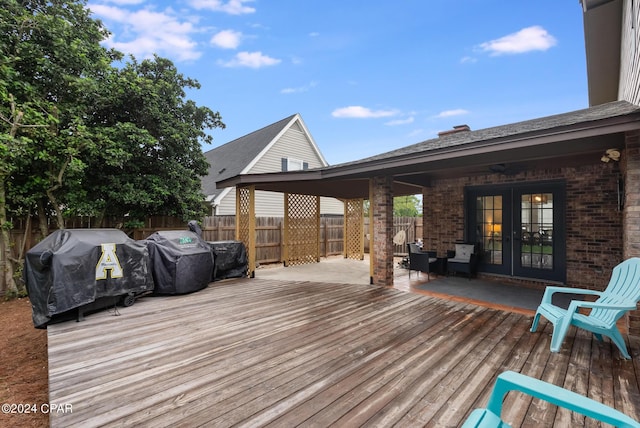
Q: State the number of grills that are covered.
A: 3